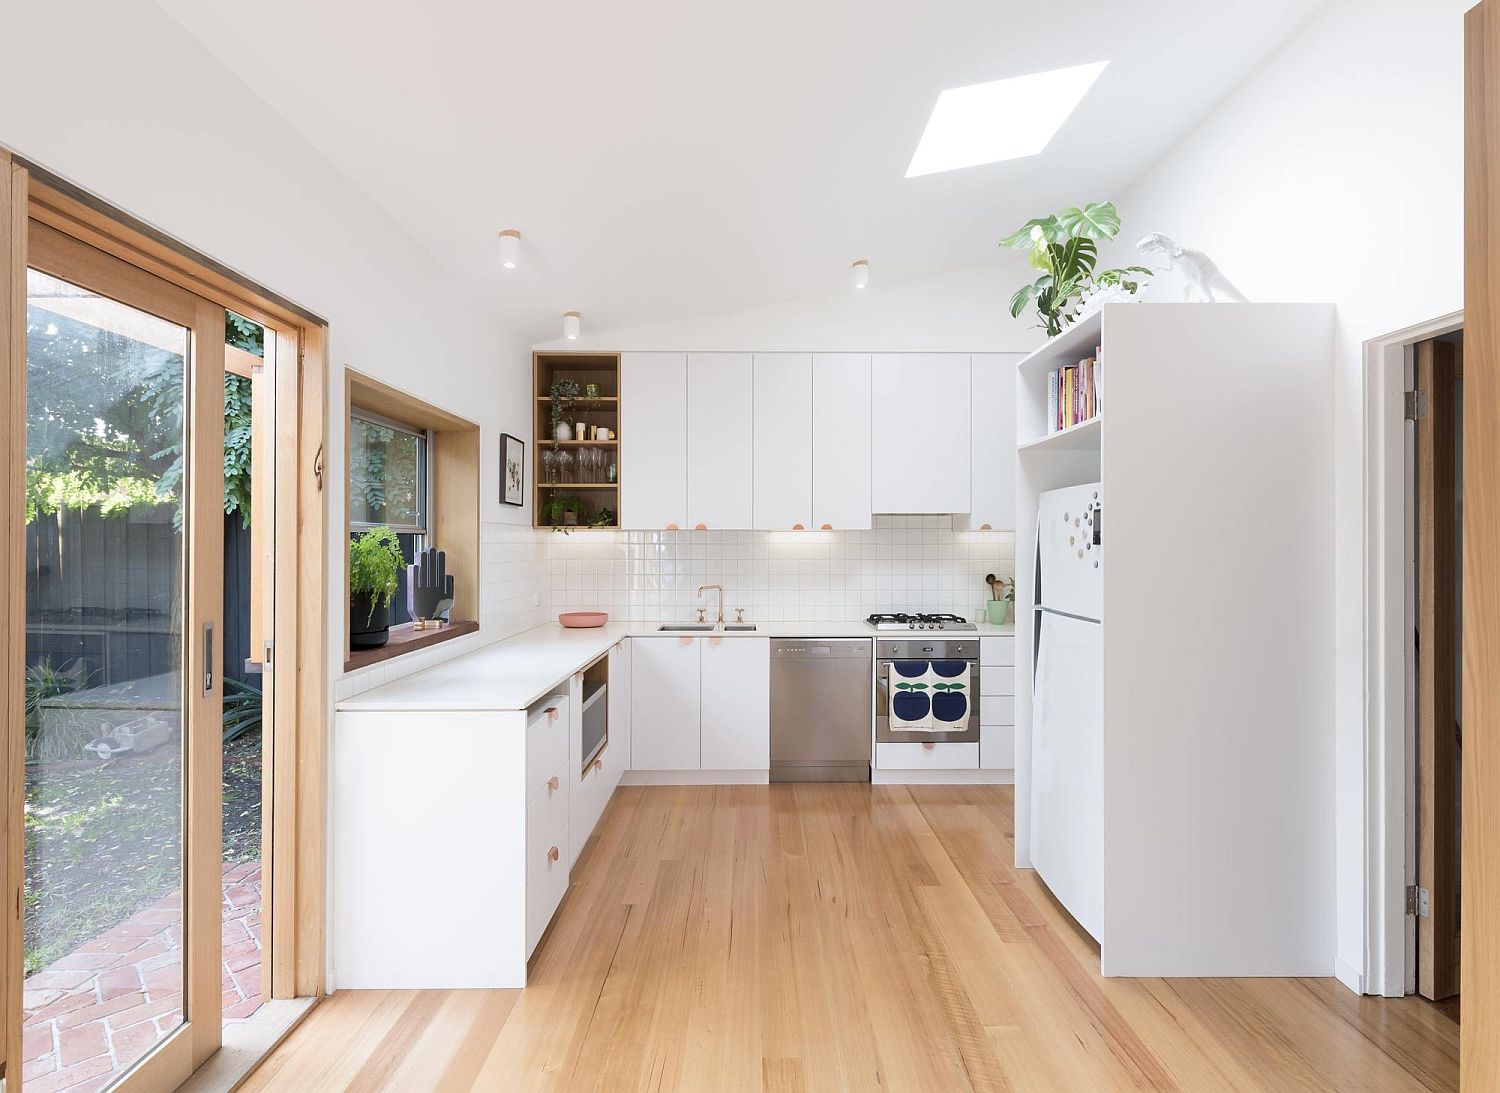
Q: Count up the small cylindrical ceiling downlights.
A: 3